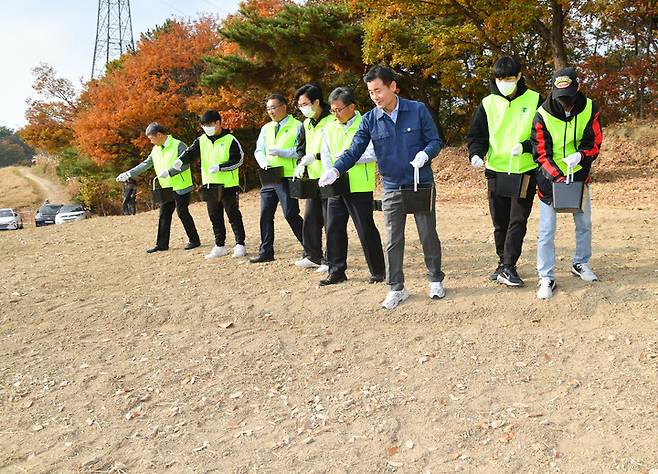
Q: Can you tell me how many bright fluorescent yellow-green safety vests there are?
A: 7